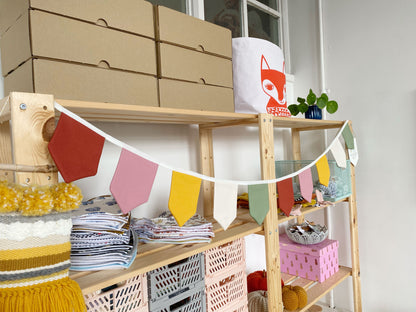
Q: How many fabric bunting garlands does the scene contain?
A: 1